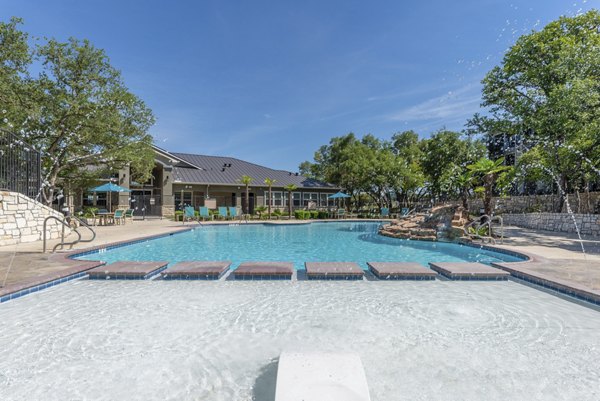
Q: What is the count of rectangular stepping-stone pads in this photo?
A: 6